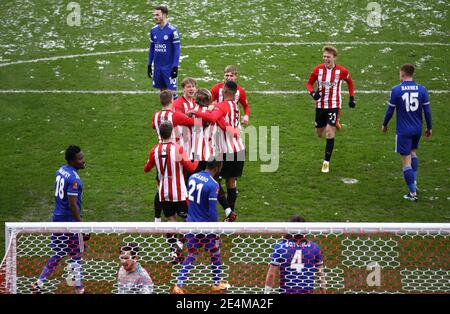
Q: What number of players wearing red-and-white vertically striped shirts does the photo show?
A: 7